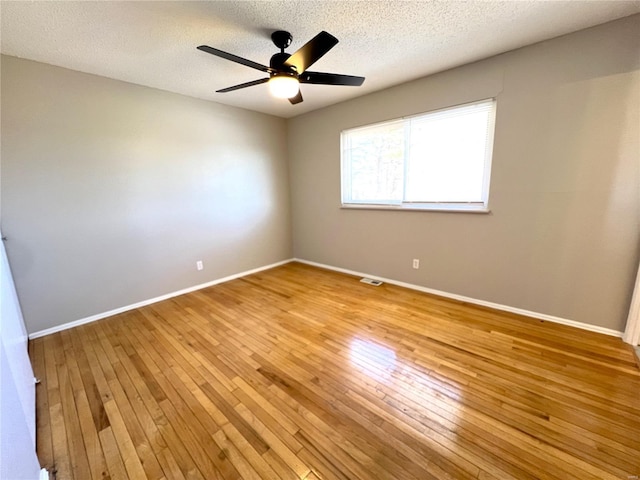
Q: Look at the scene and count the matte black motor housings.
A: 1